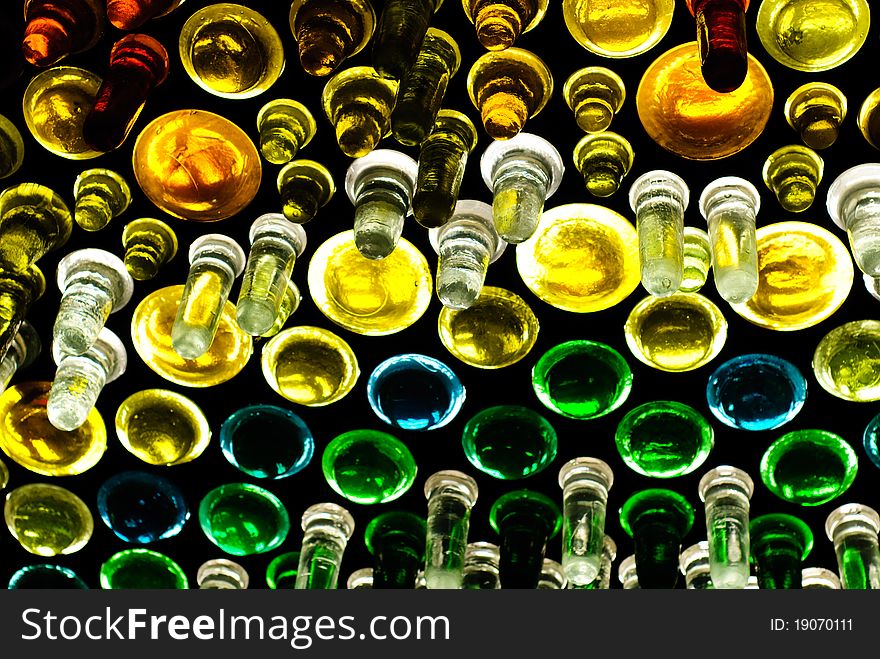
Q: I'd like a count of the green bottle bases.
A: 7